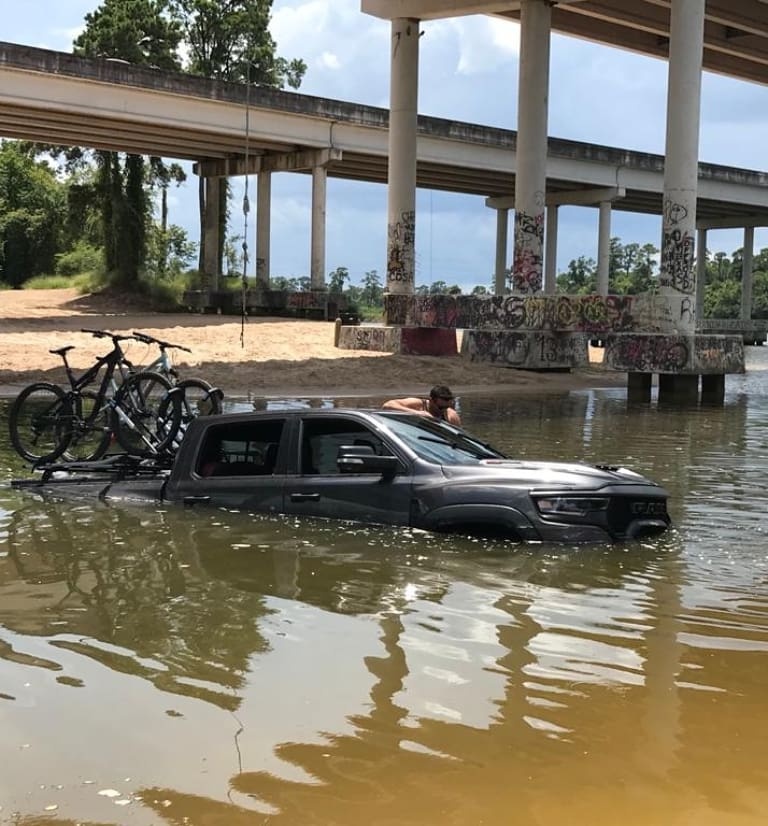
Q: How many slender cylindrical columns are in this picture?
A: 11